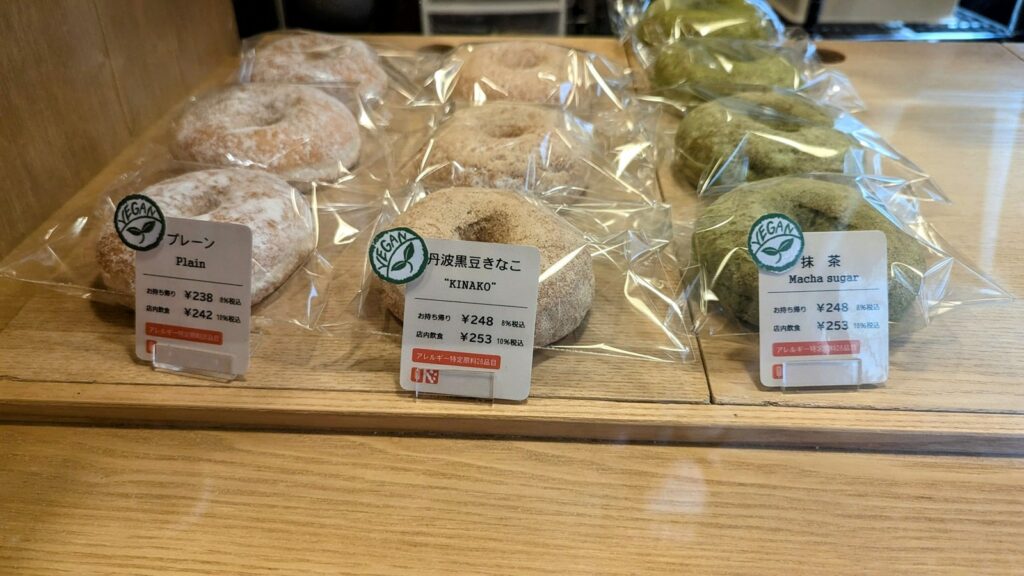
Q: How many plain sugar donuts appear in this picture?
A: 3